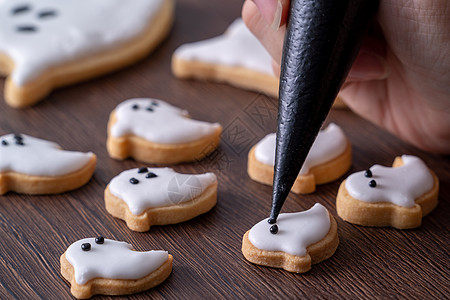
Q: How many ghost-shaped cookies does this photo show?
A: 9